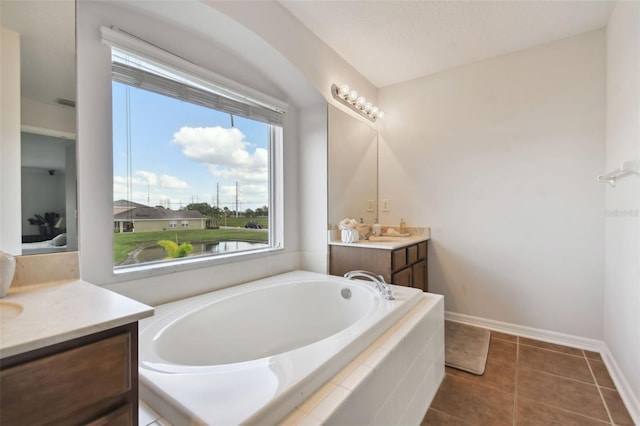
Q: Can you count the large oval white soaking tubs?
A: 1